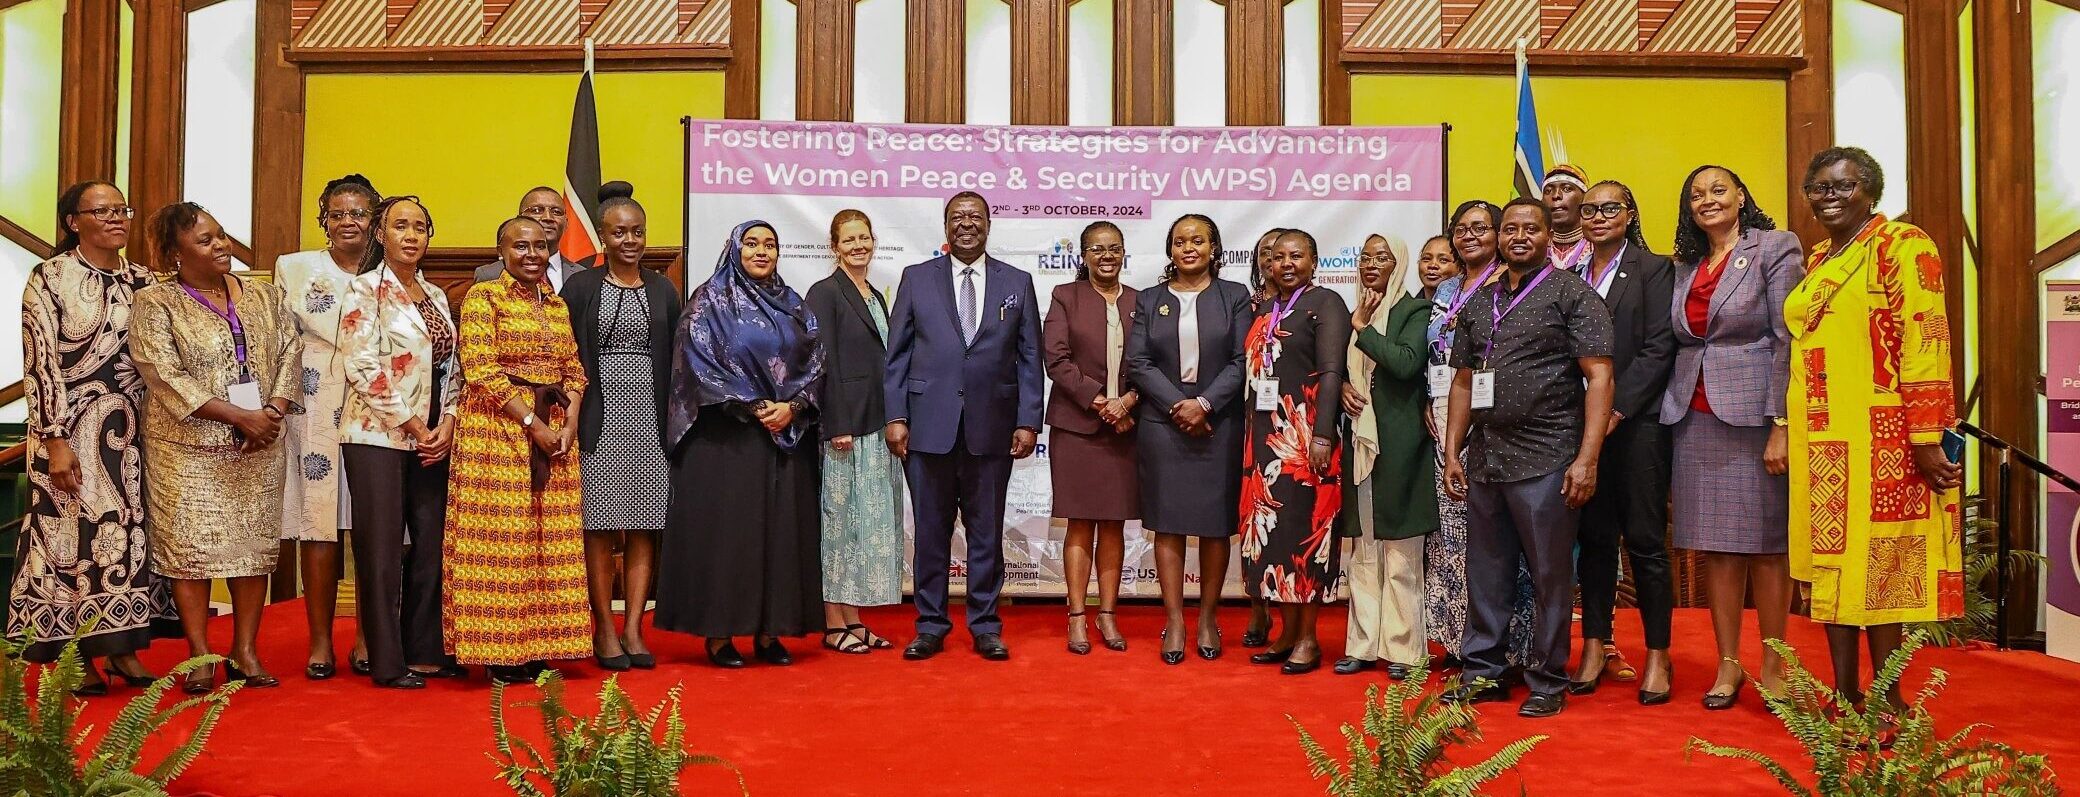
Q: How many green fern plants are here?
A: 4